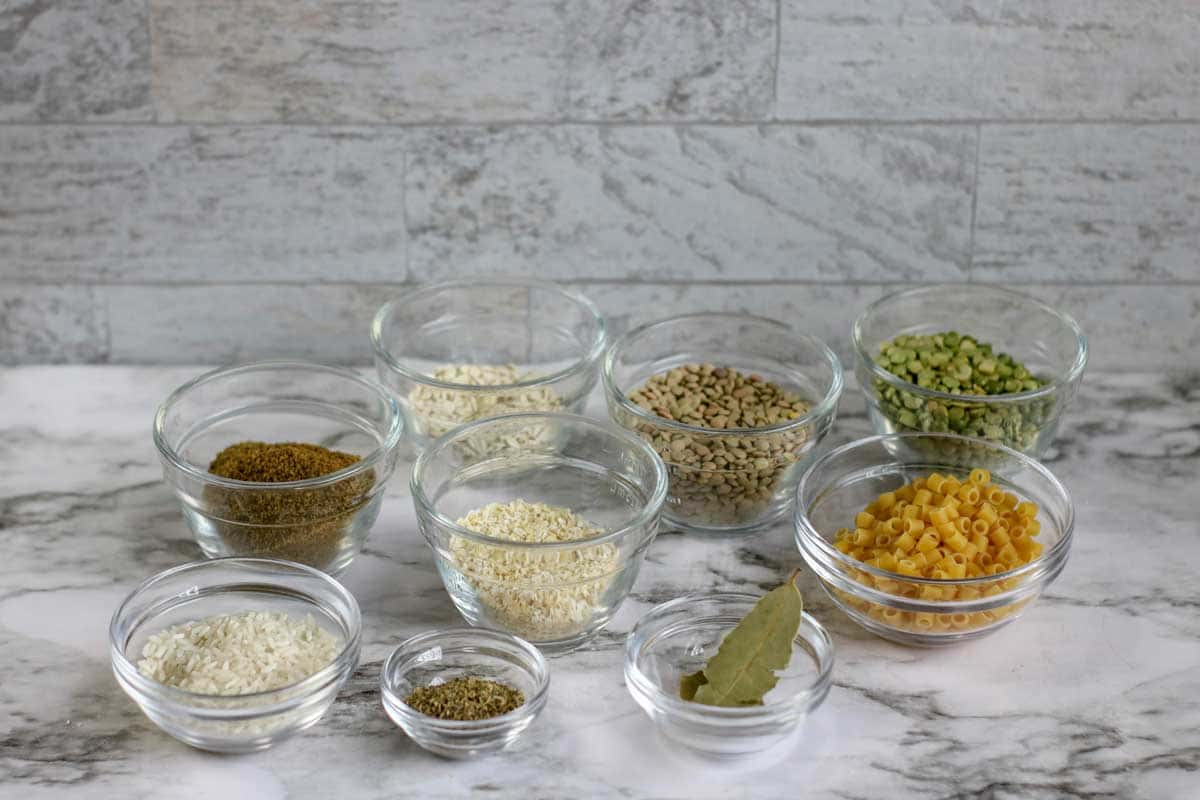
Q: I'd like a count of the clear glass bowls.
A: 9